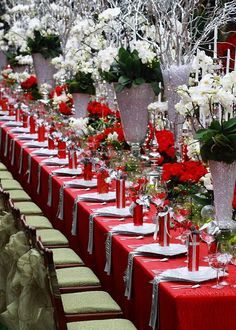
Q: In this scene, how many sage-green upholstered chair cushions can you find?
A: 11